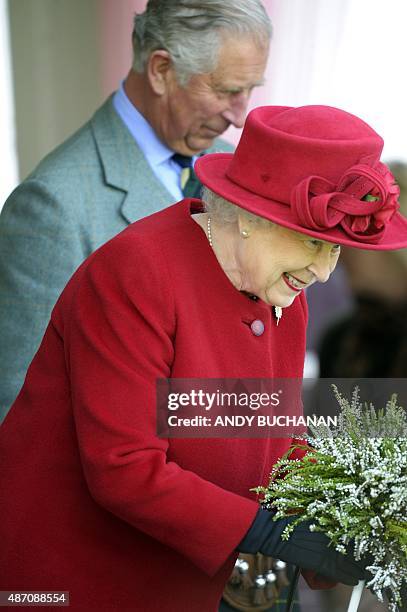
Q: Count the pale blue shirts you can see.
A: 1